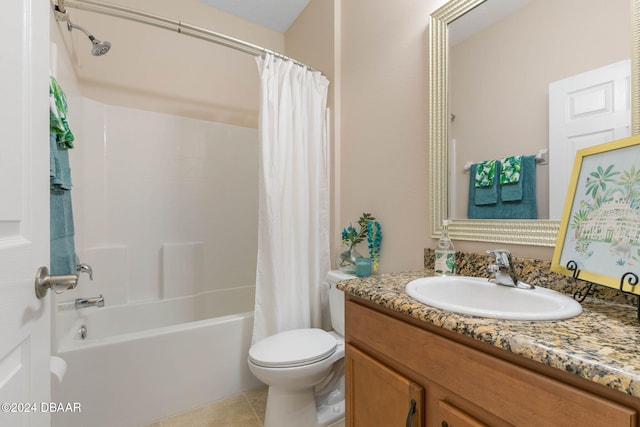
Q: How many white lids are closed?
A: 1